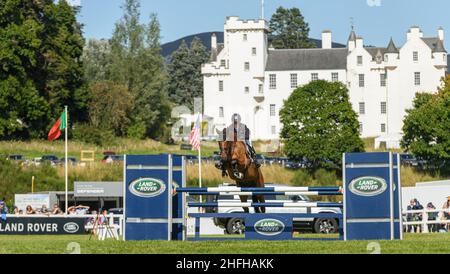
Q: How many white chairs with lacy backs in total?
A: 0